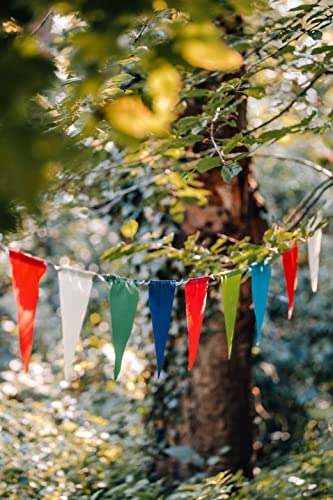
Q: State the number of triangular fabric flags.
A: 9